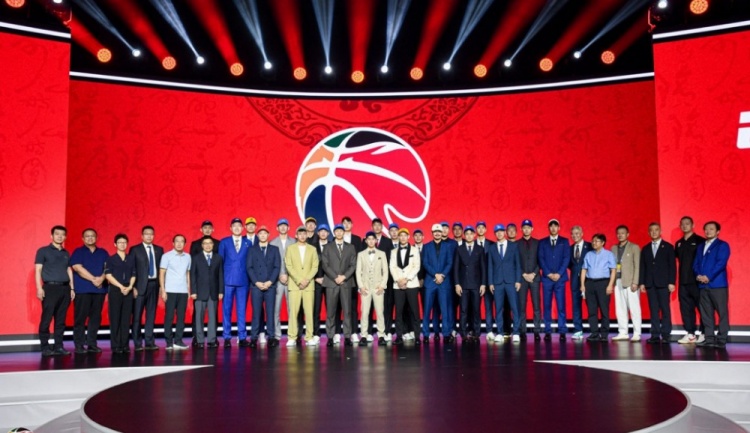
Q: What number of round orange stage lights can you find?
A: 11